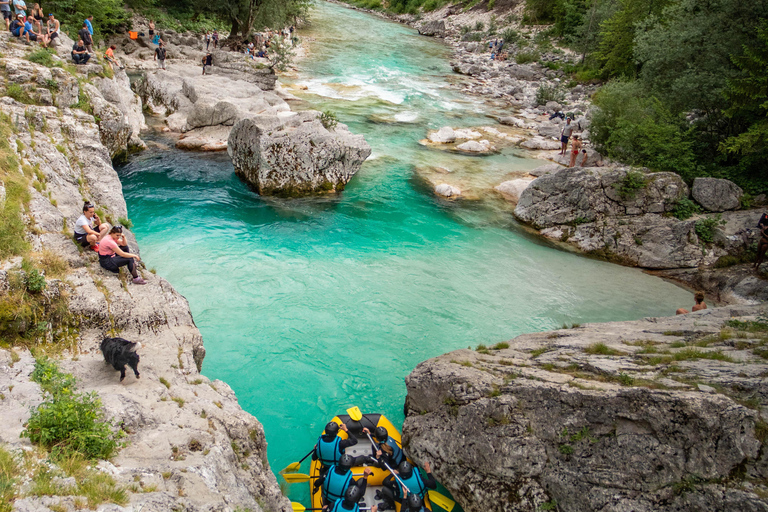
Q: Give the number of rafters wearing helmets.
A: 6